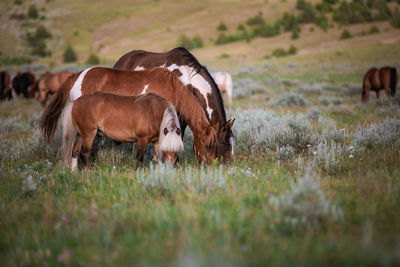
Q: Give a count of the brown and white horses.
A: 3